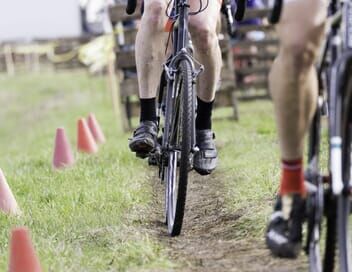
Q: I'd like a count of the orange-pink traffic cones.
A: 5